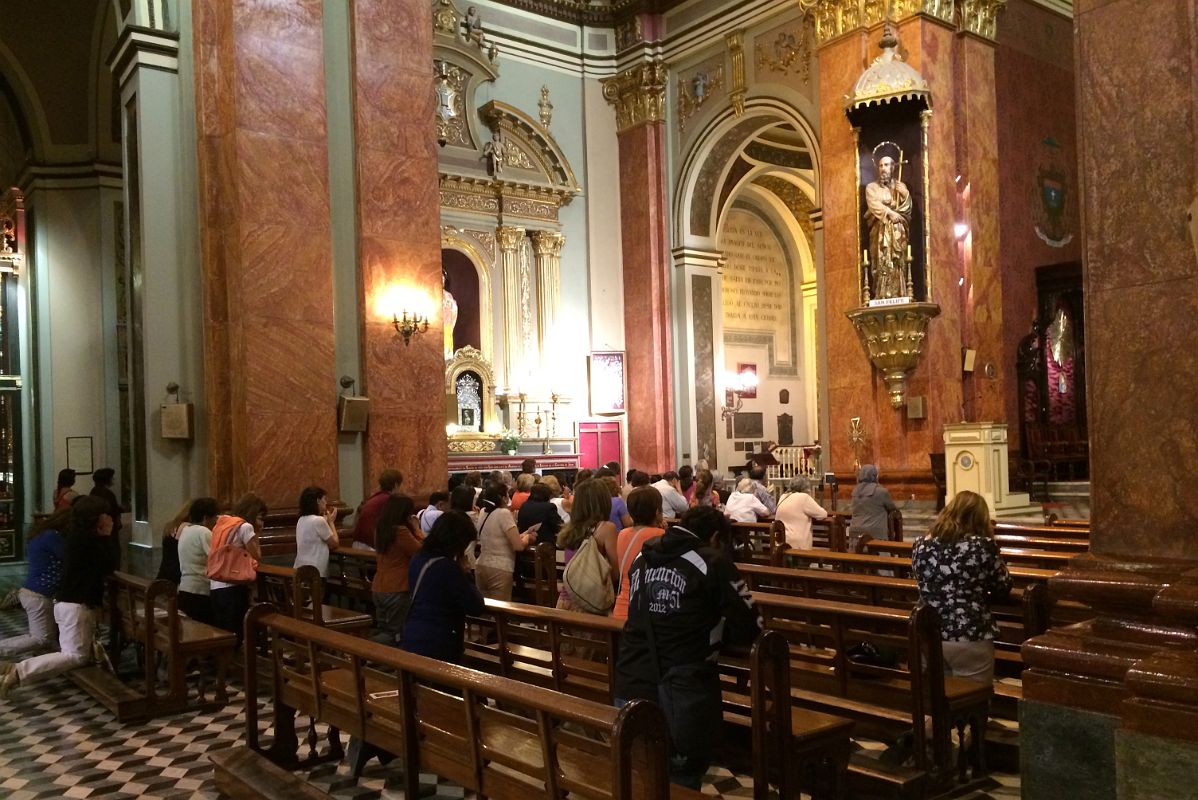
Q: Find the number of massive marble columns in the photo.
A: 5